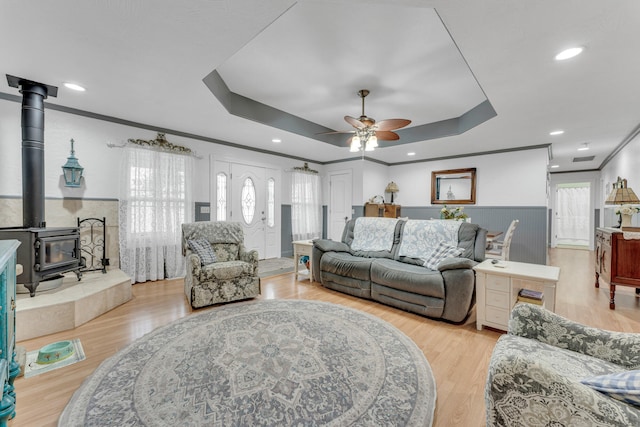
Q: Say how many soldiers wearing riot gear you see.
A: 0